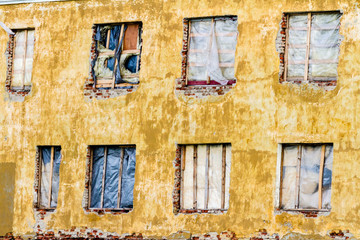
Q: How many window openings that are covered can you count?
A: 8